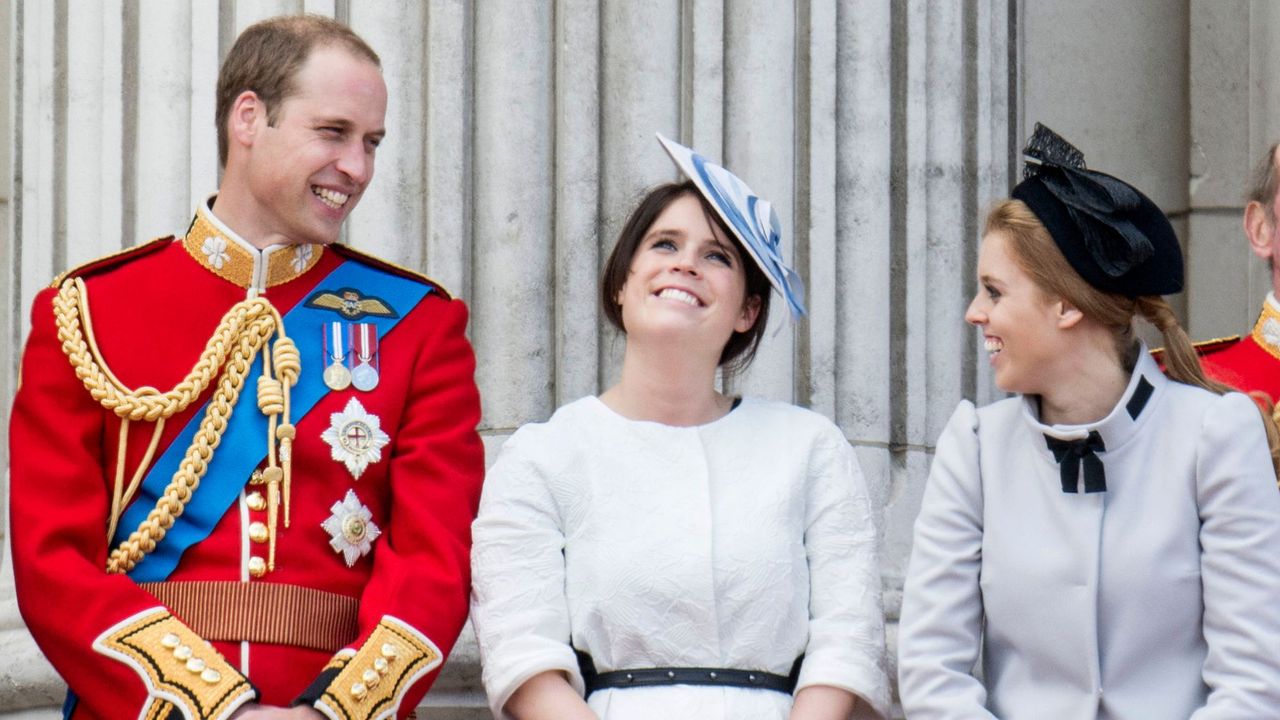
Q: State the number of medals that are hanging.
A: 2